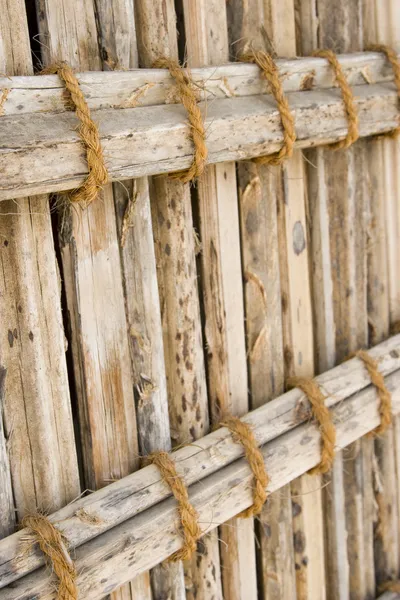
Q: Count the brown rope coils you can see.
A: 10